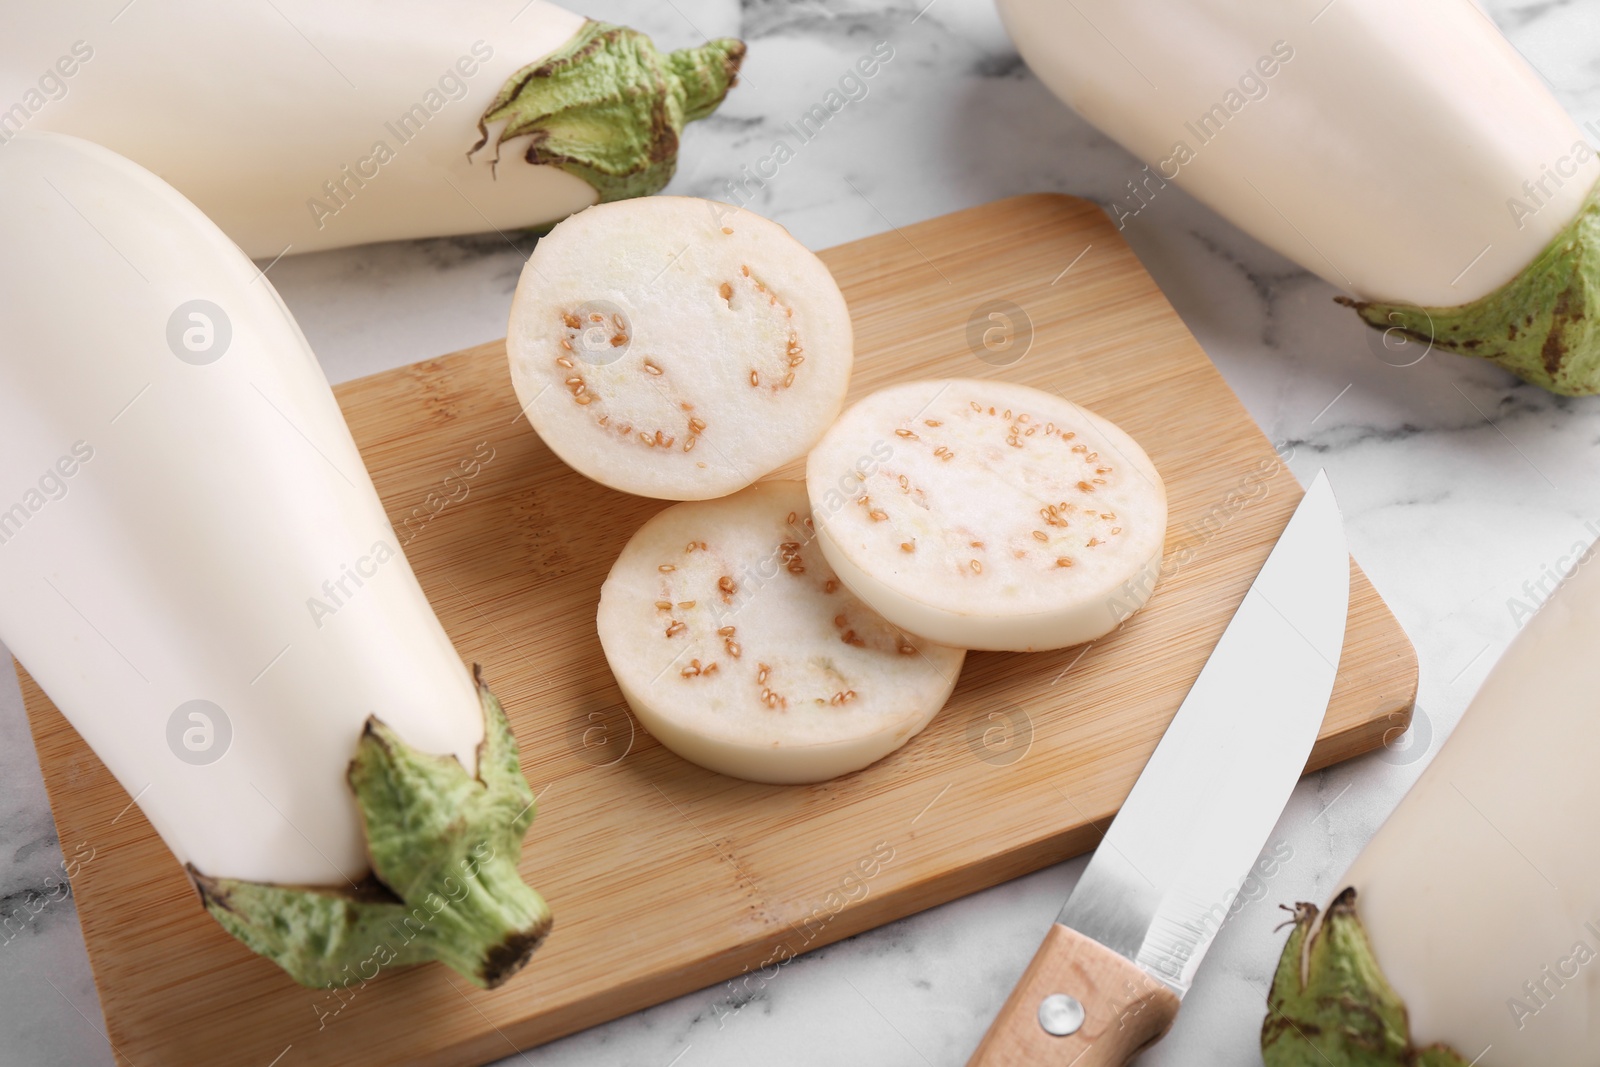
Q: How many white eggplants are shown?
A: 4